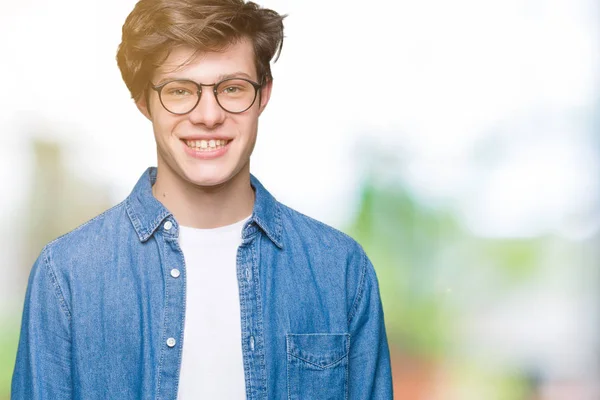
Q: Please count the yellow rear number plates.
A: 0